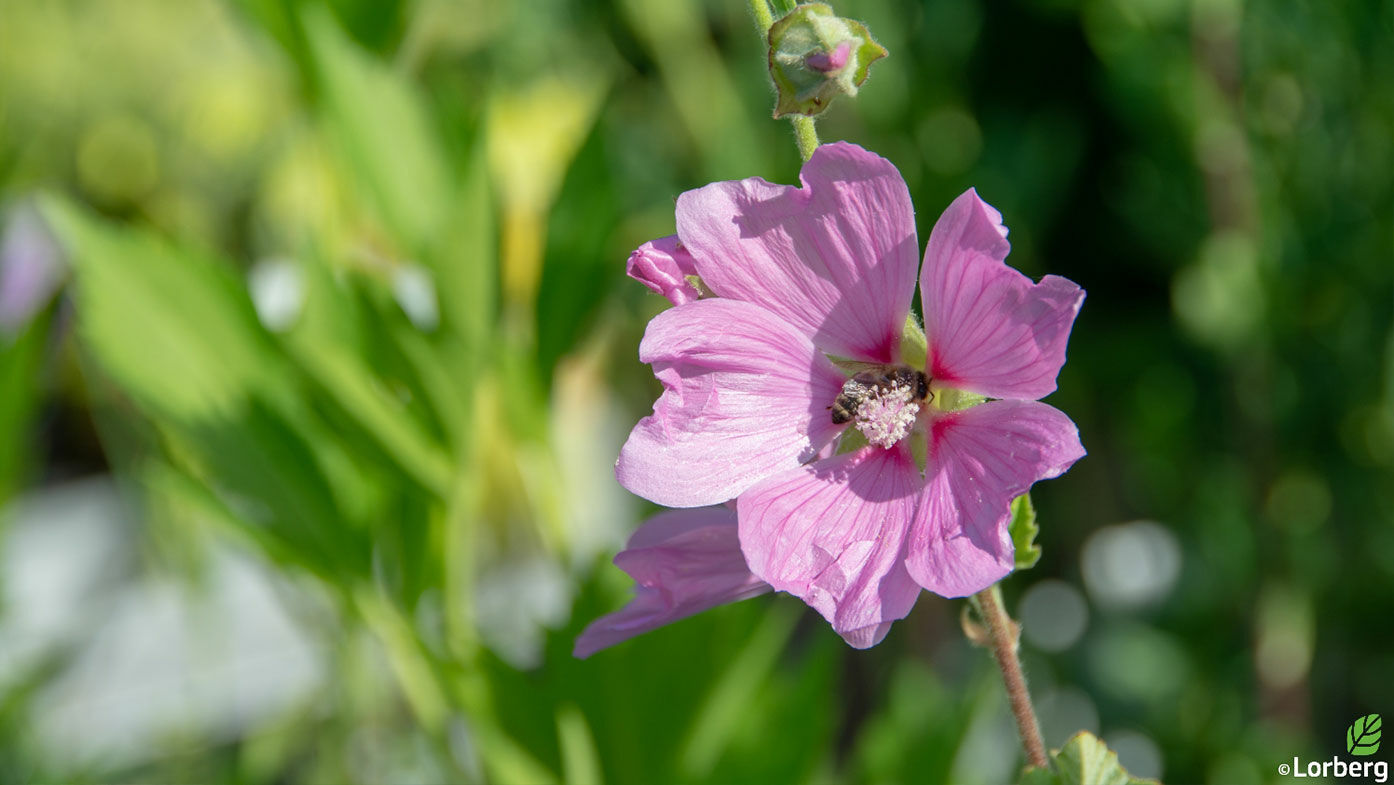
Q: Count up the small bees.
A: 1